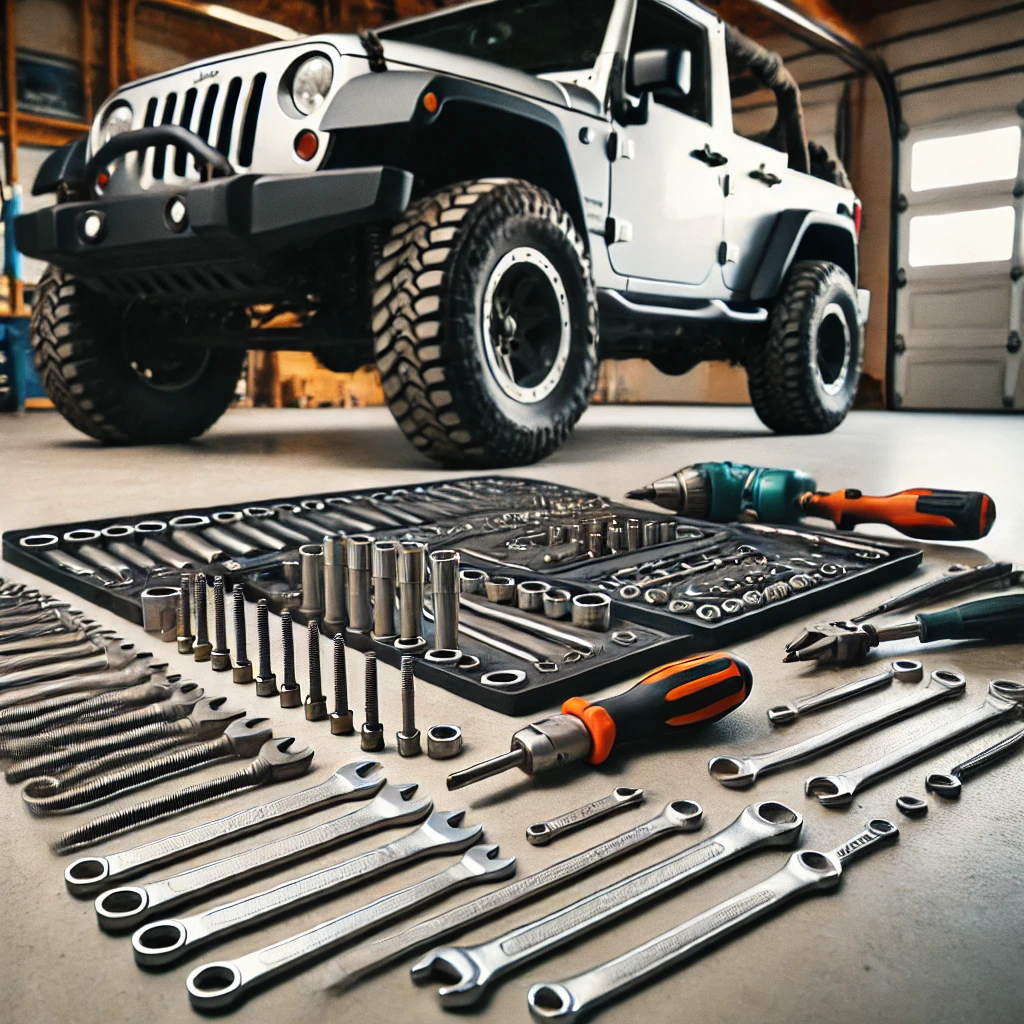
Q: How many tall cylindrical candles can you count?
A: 0